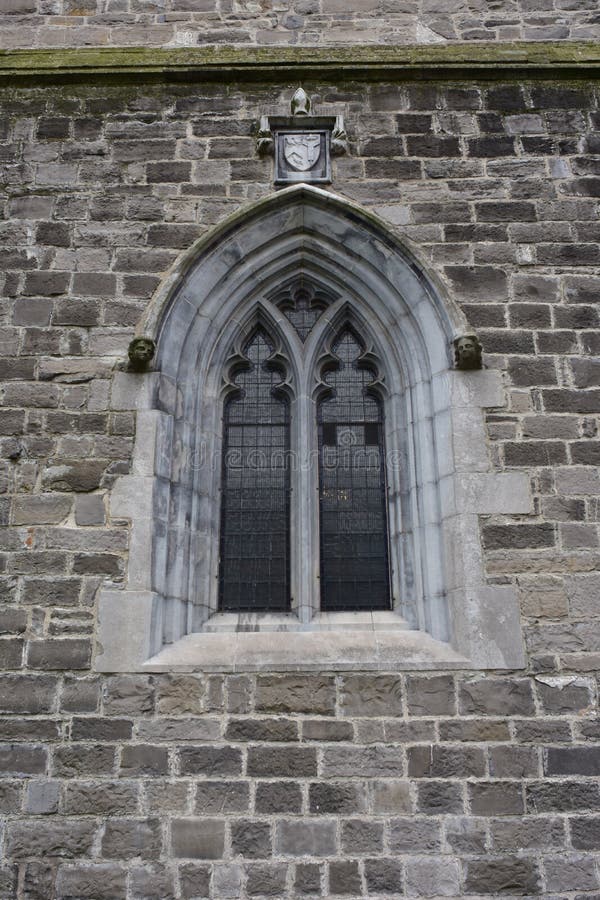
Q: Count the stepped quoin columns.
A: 2